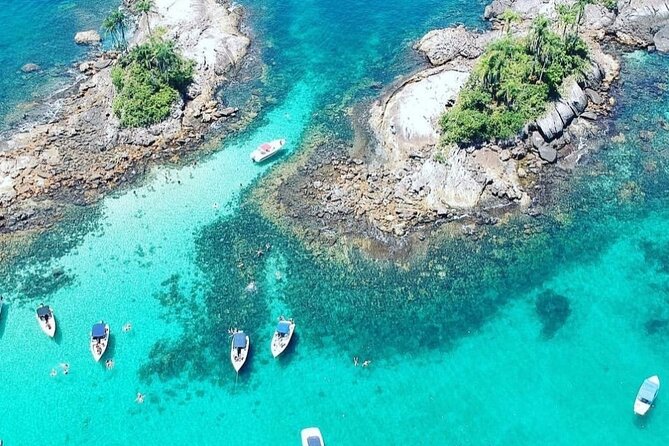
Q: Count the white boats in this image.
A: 7